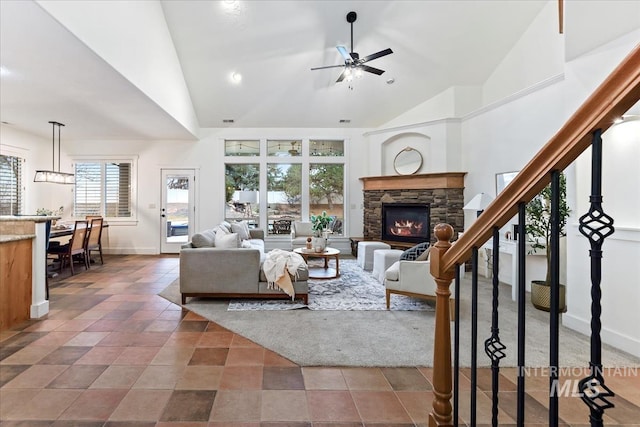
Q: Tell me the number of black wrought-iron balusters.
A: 6